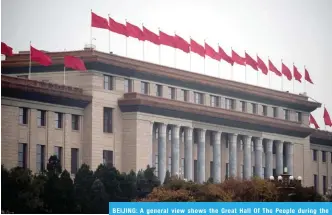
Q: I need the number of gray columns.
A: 11